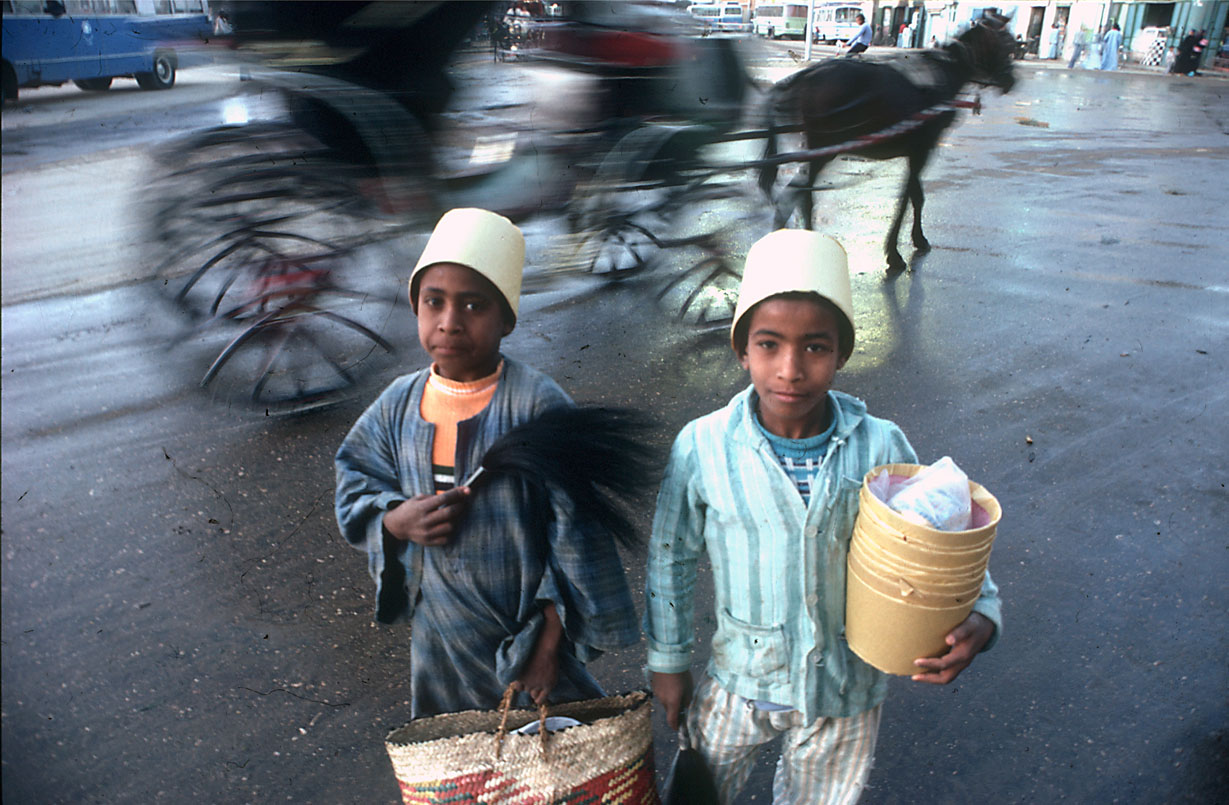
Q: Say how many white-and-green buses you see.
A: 1